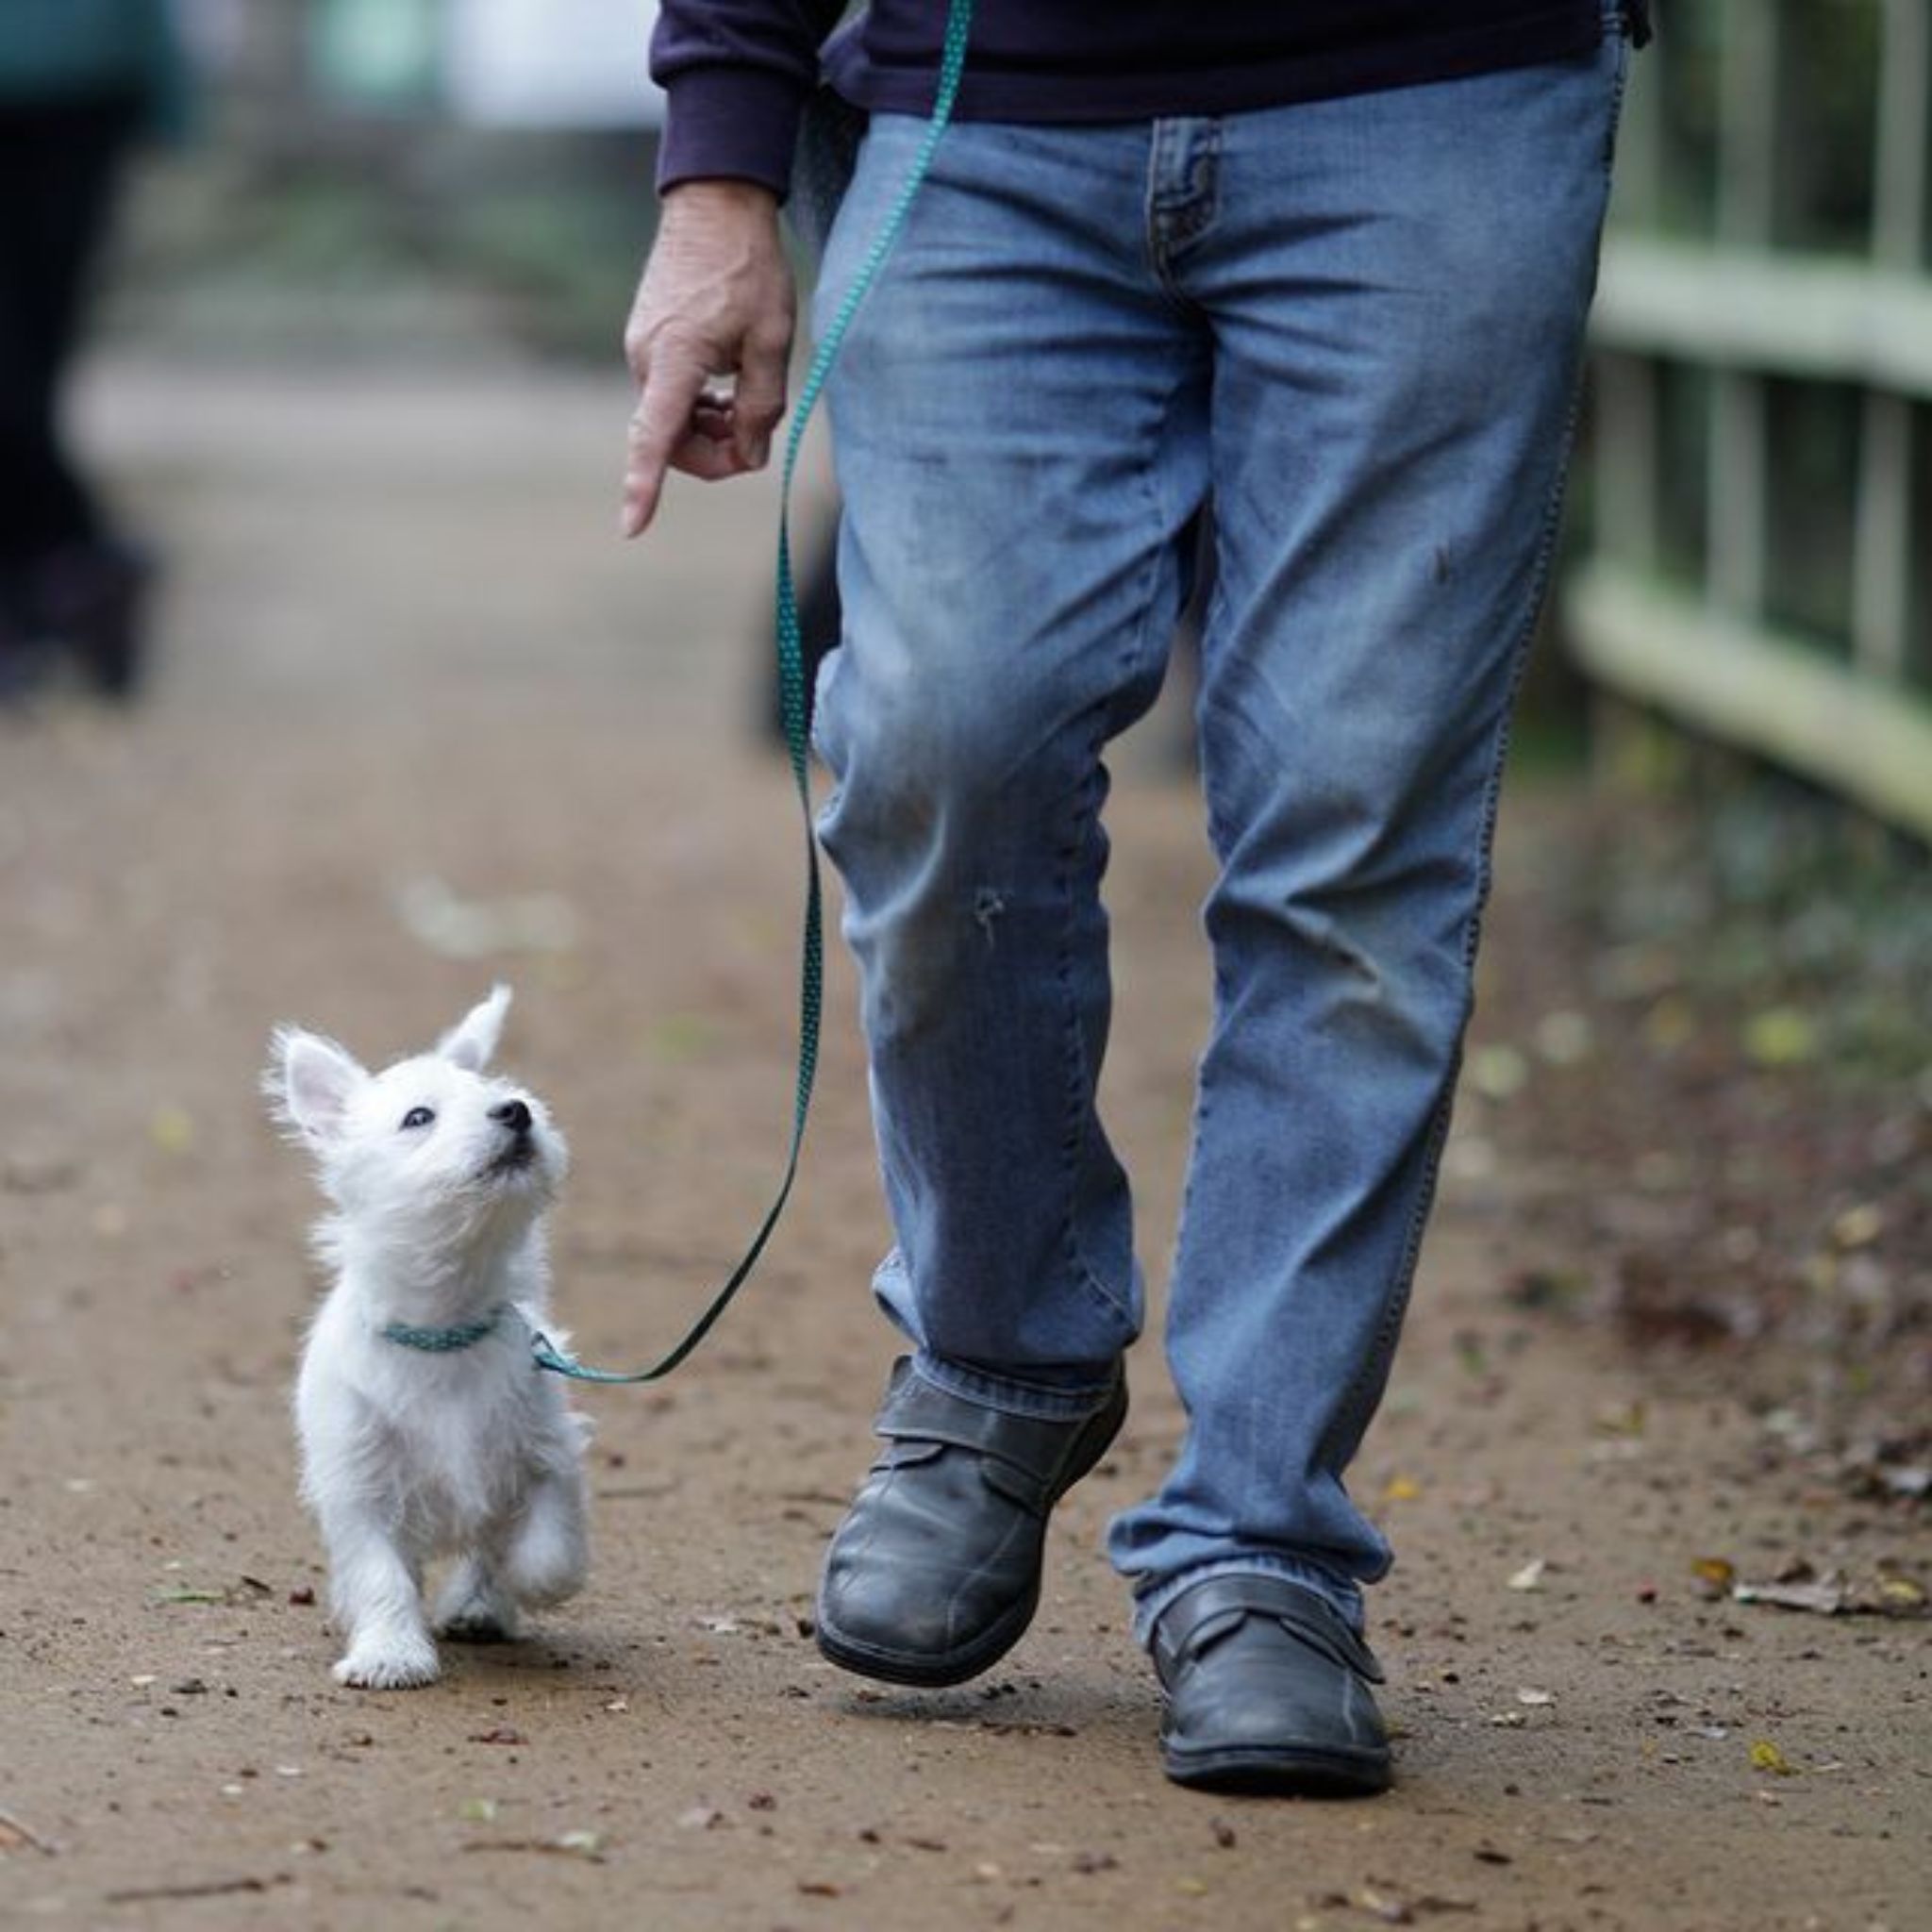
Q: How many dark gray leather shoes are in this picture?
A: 2